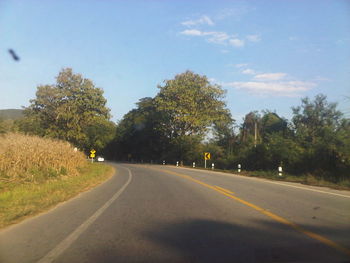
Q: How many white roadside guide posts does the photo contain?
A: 6